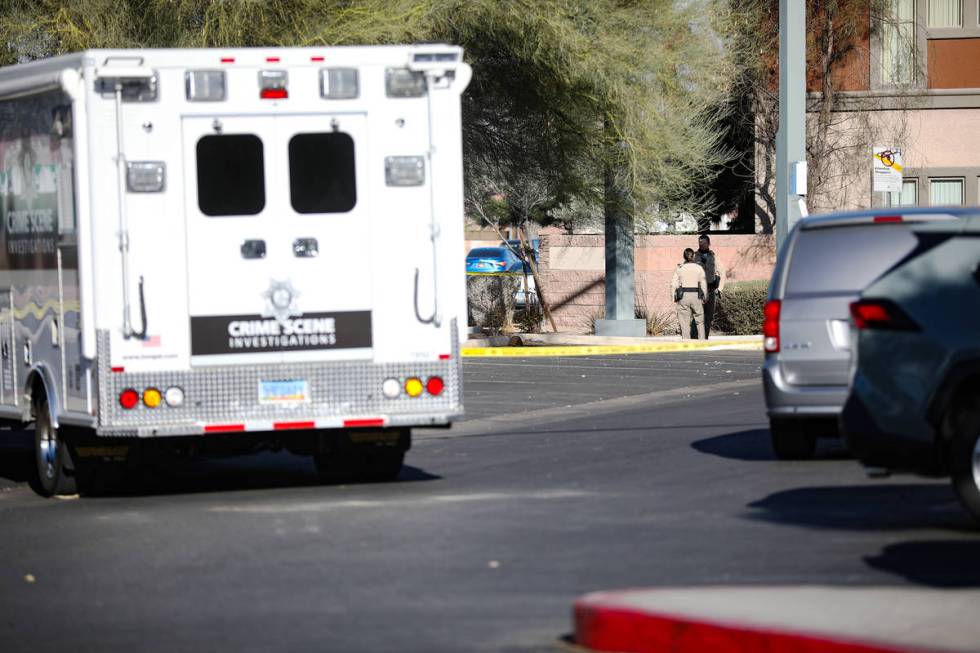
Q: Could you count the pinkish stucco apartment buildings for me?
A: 1